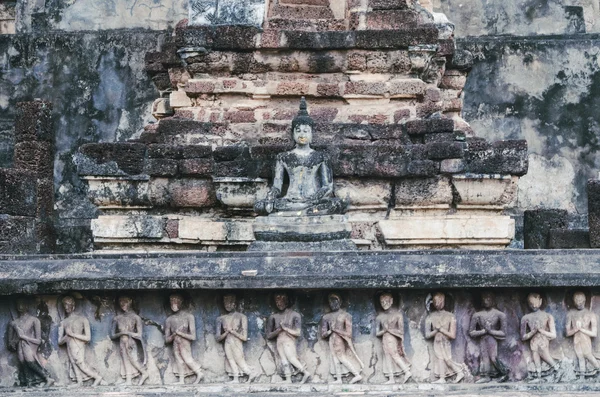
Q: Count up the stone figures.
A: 13